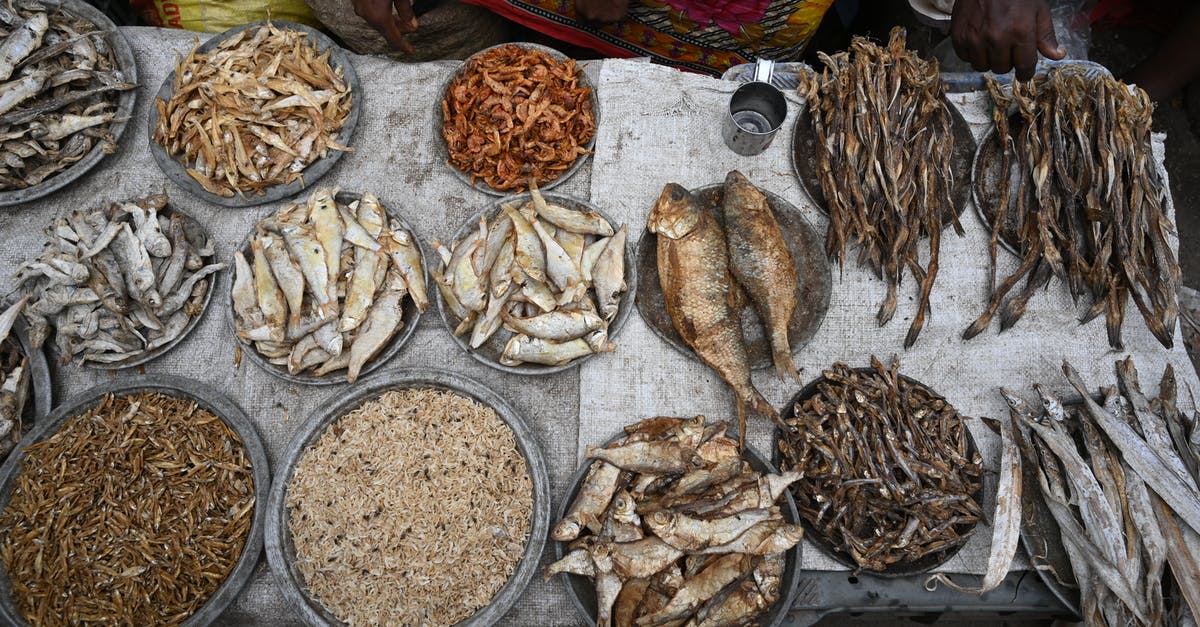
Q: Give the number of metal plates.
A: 15